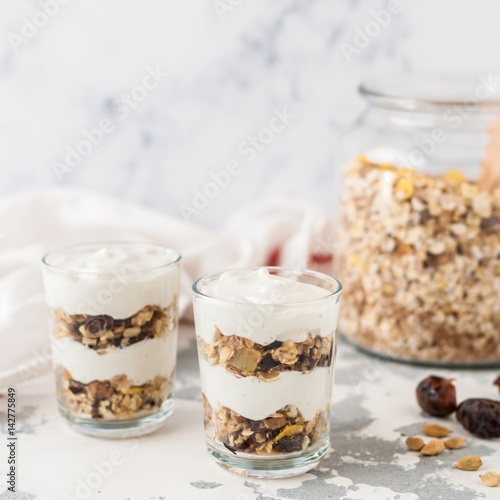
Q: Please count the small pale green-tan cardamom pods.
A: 6